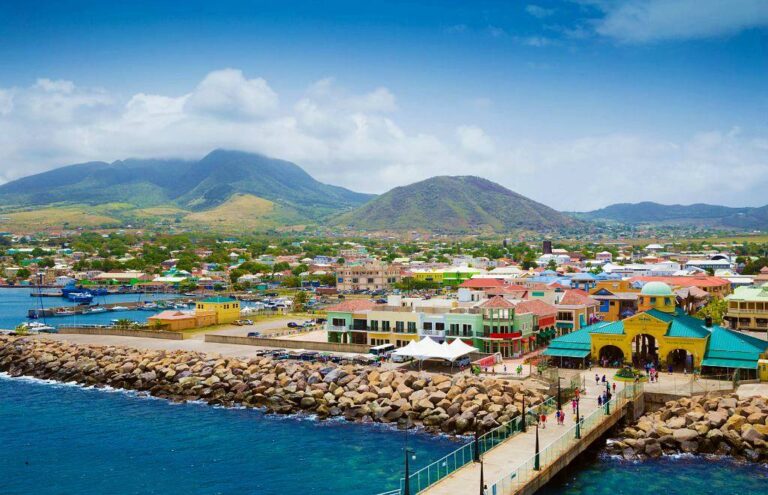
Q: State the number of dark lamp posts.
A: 8